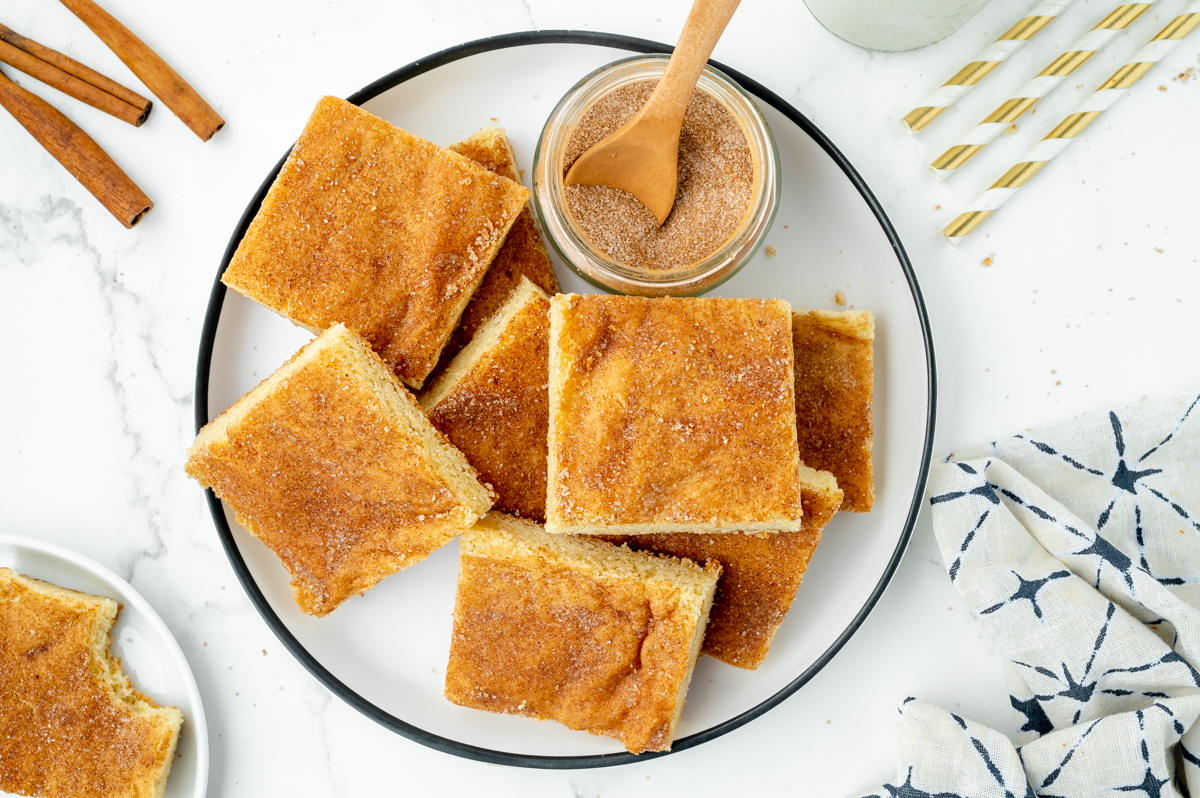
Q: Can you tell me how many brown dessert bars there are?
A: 9